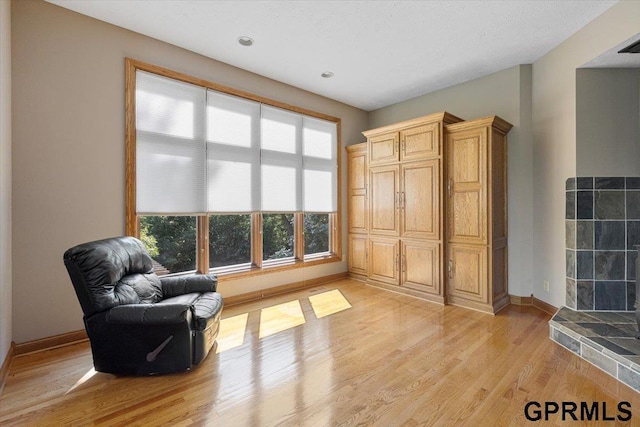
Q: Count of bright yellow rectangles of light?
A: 3